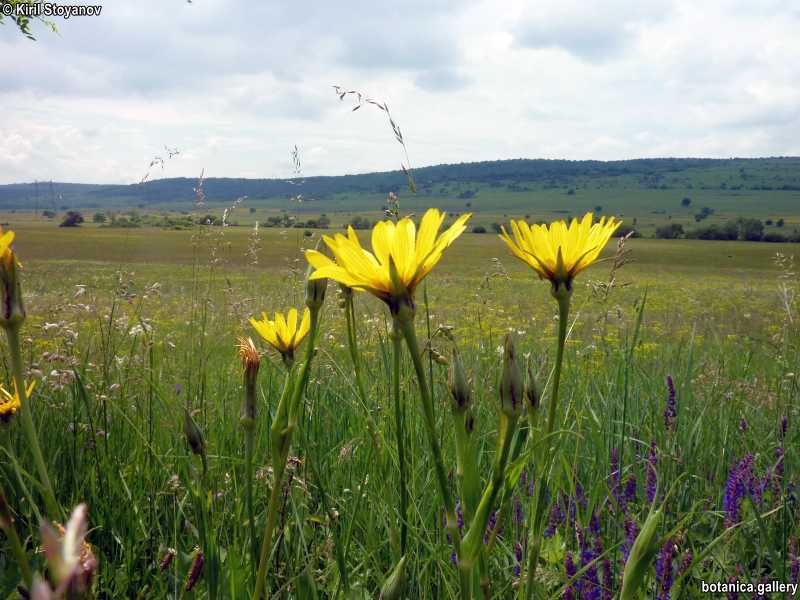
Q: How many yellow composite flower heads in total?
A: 5